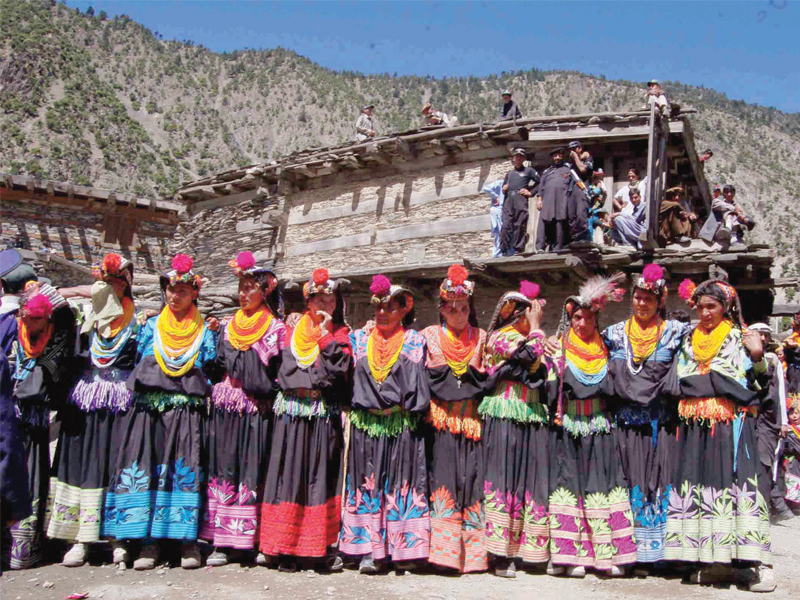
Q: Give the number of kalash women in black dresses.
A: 11